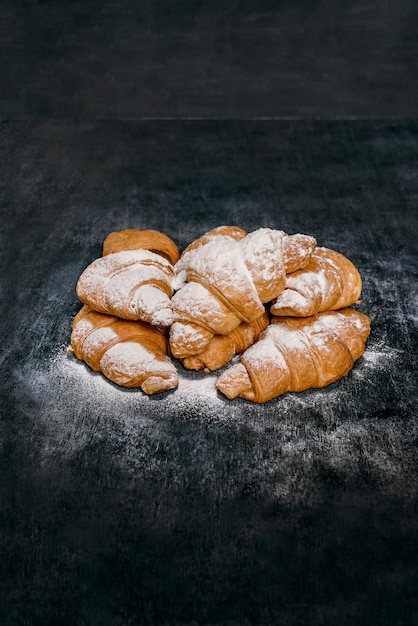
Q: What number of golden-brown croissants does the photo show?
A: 8